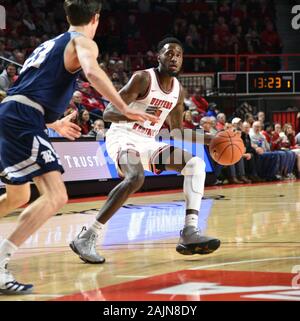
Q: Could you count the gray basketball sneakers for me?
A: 2